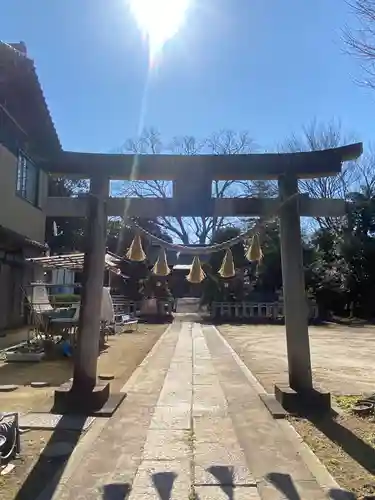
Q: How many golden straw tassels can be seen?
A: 5